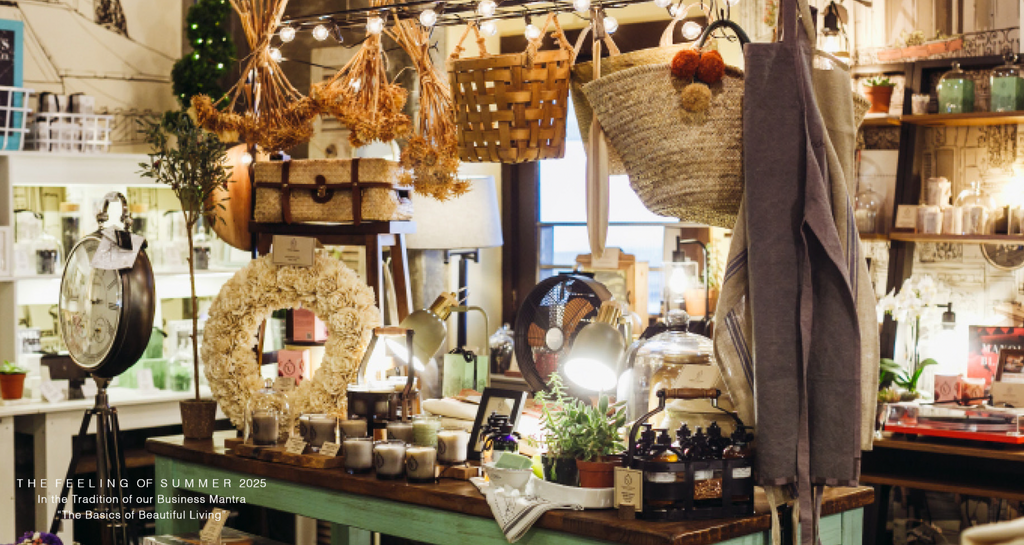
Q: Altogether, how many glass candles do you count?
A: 10